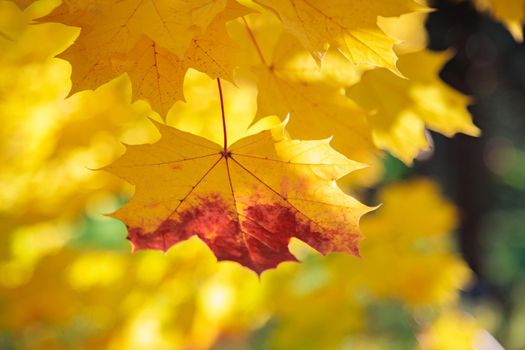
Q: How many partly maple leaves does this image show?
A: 1